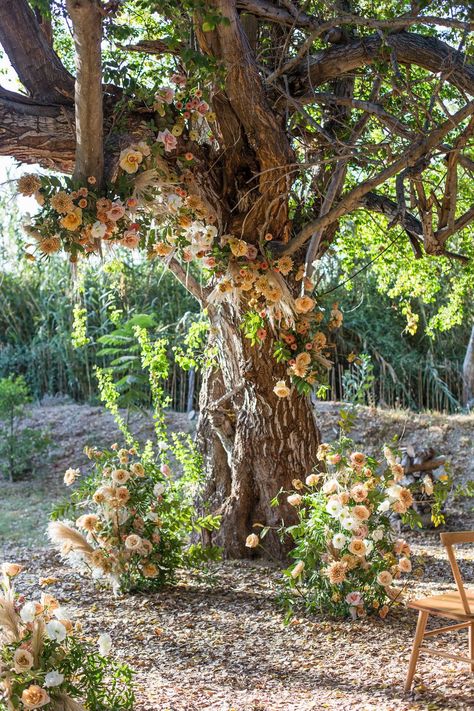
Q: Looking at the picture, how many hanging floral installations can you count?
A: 1